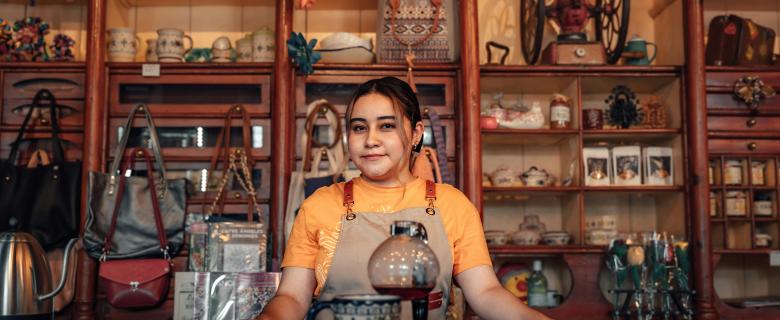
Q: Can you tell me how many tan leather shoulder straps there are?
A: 2